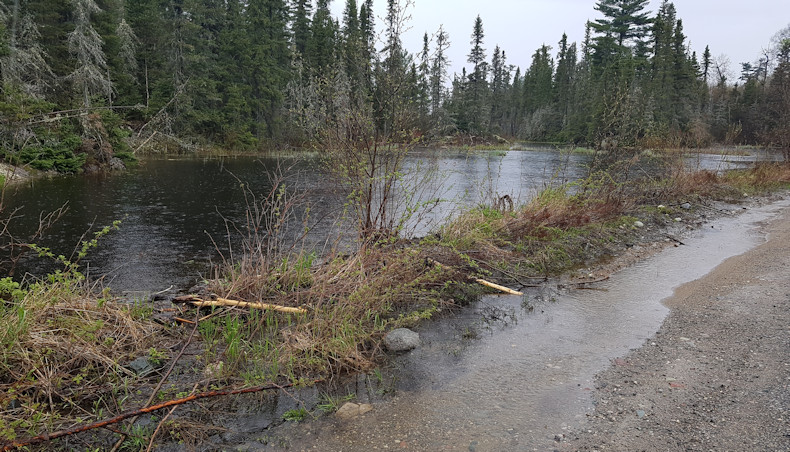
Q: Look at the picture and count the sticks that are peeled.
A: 2